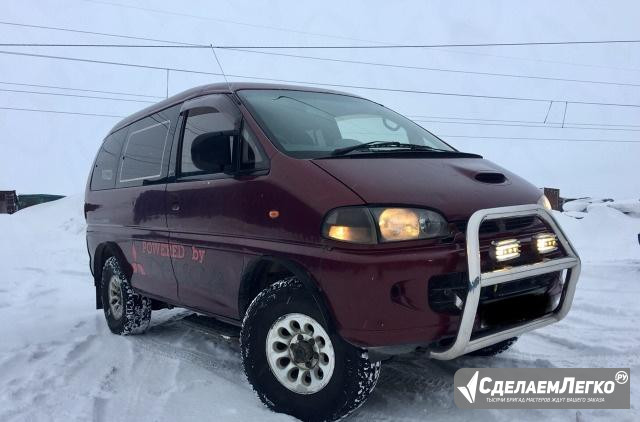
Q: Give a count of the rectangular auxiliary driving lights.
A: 2